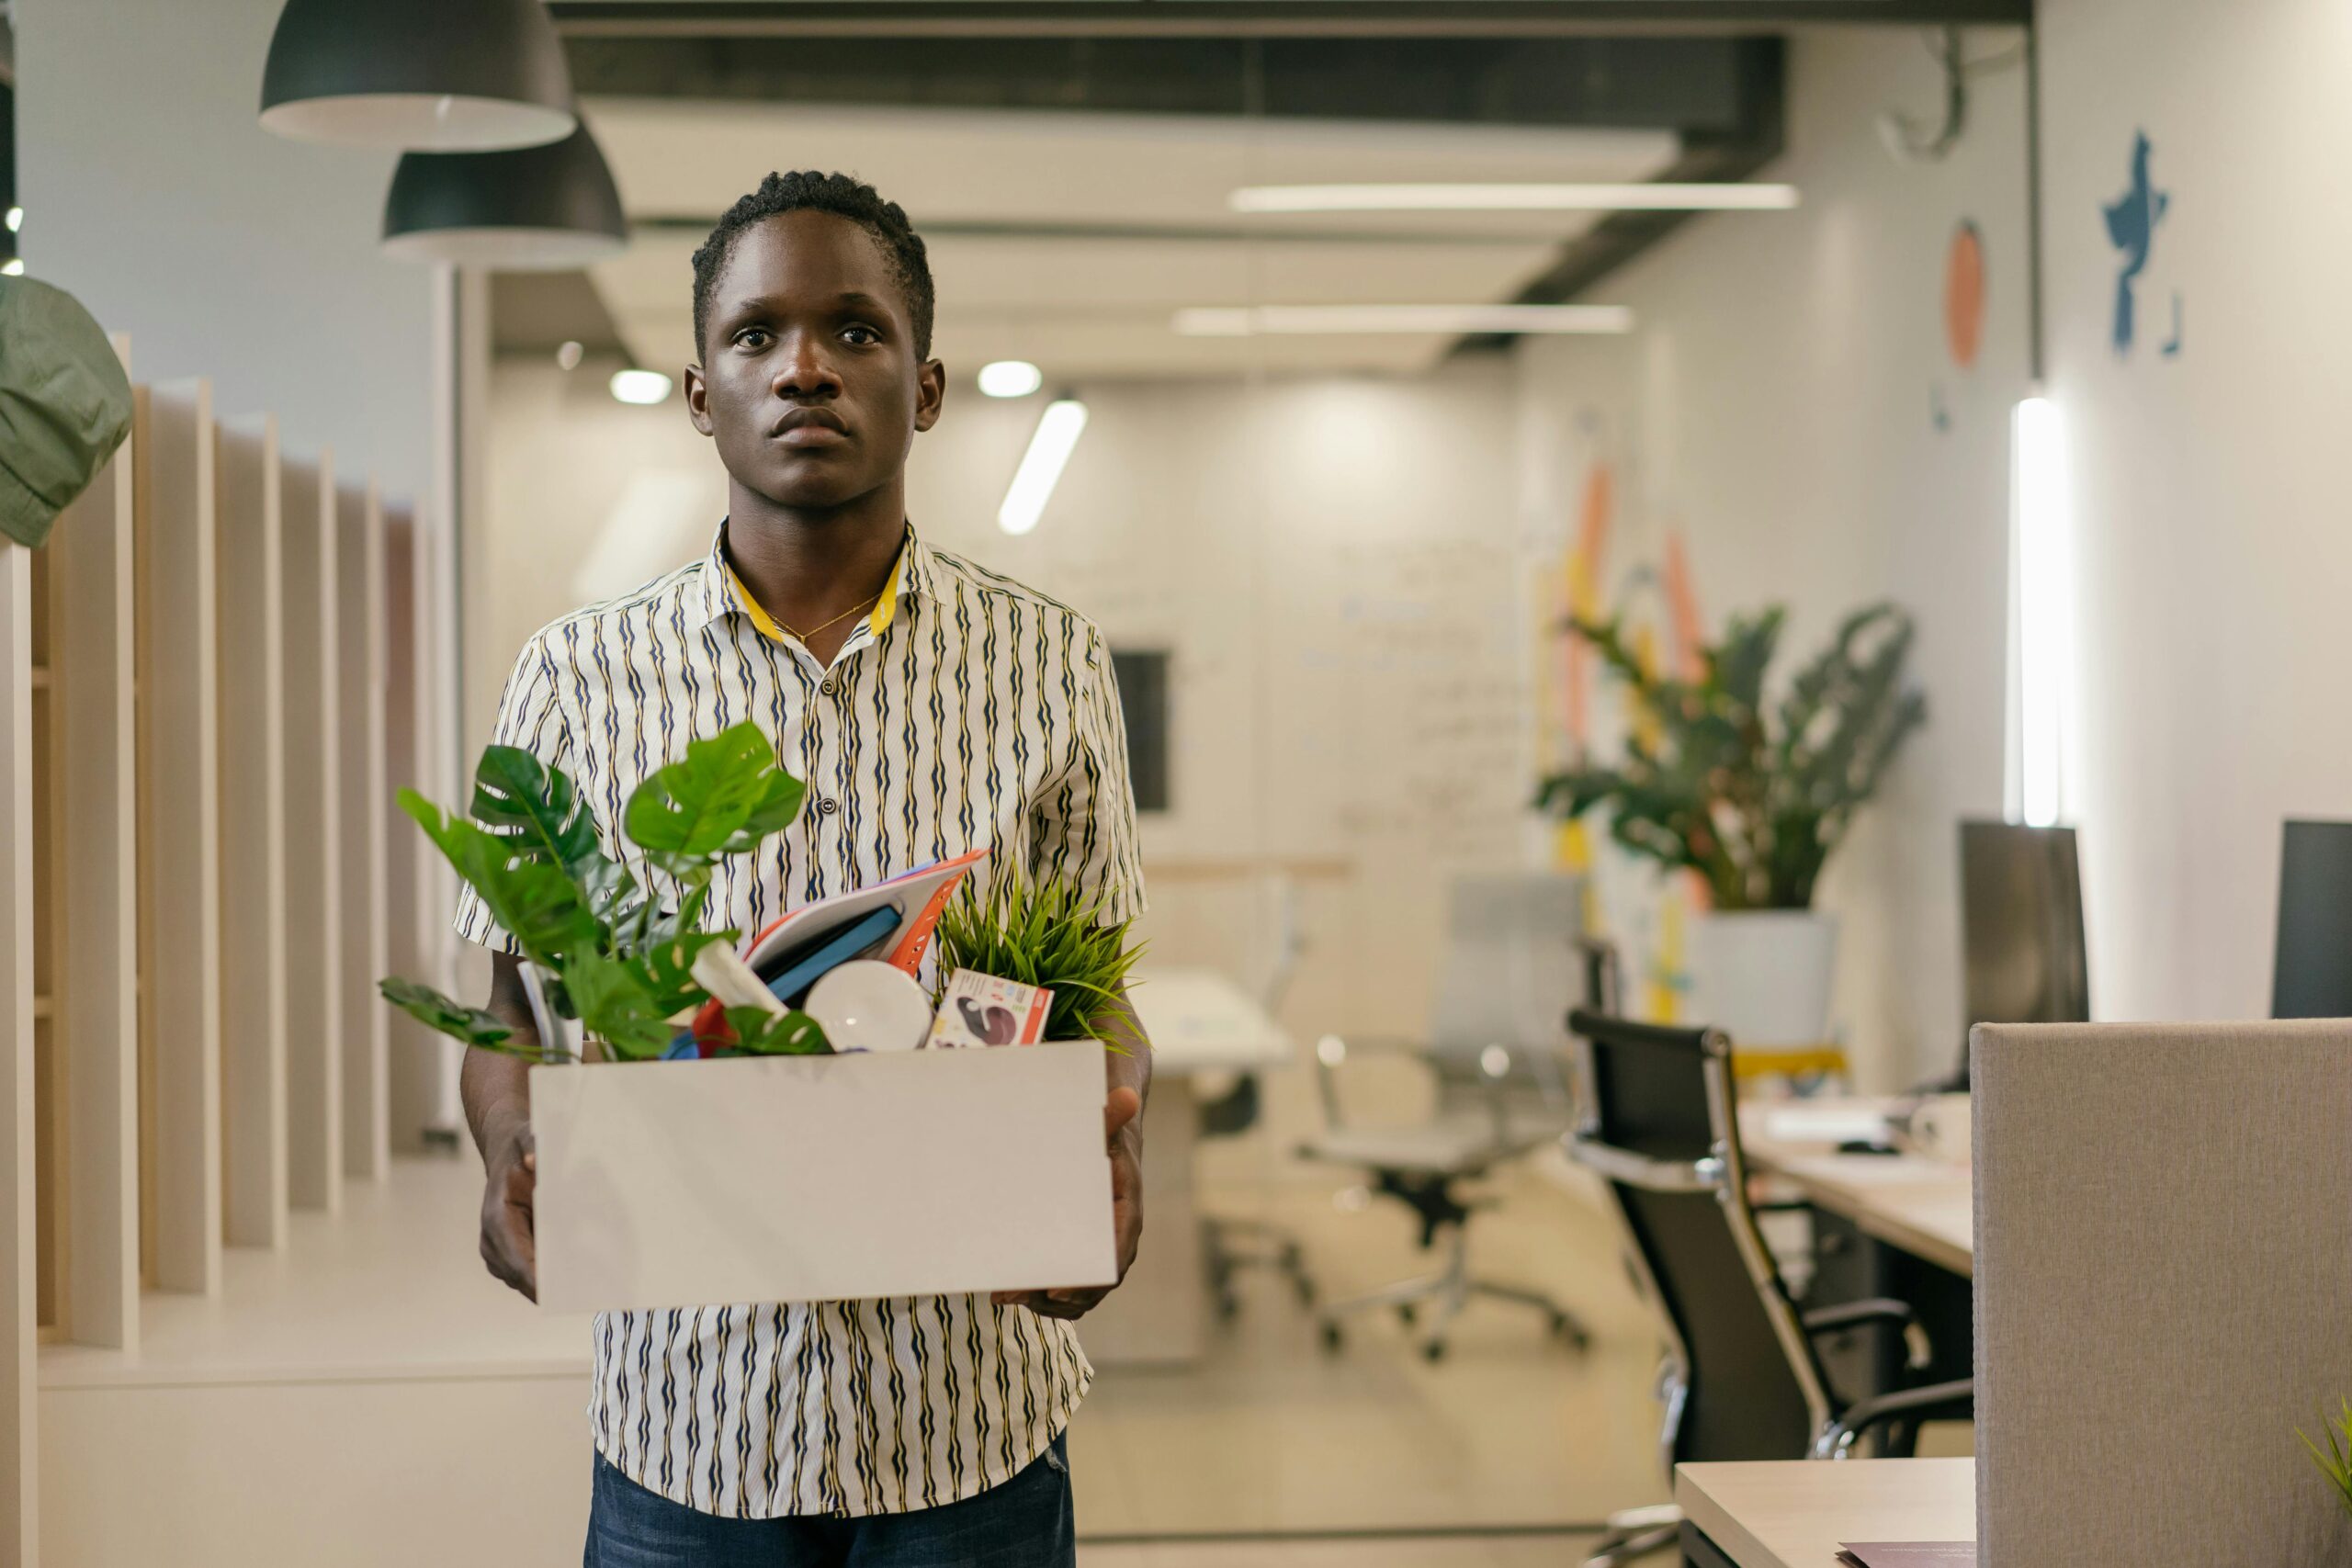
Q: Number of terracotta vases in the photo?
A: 0